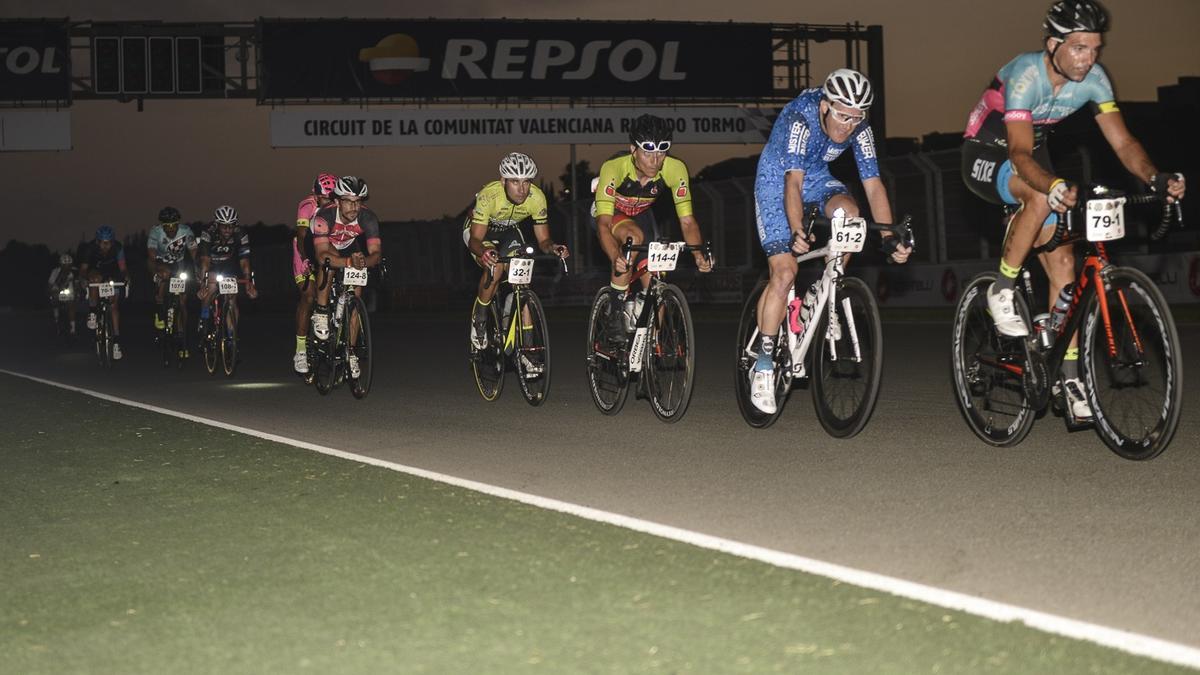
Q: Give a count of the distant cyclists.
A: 4